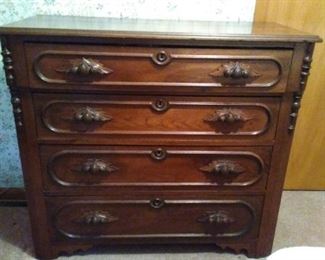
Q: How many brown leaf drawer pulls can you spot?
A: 8